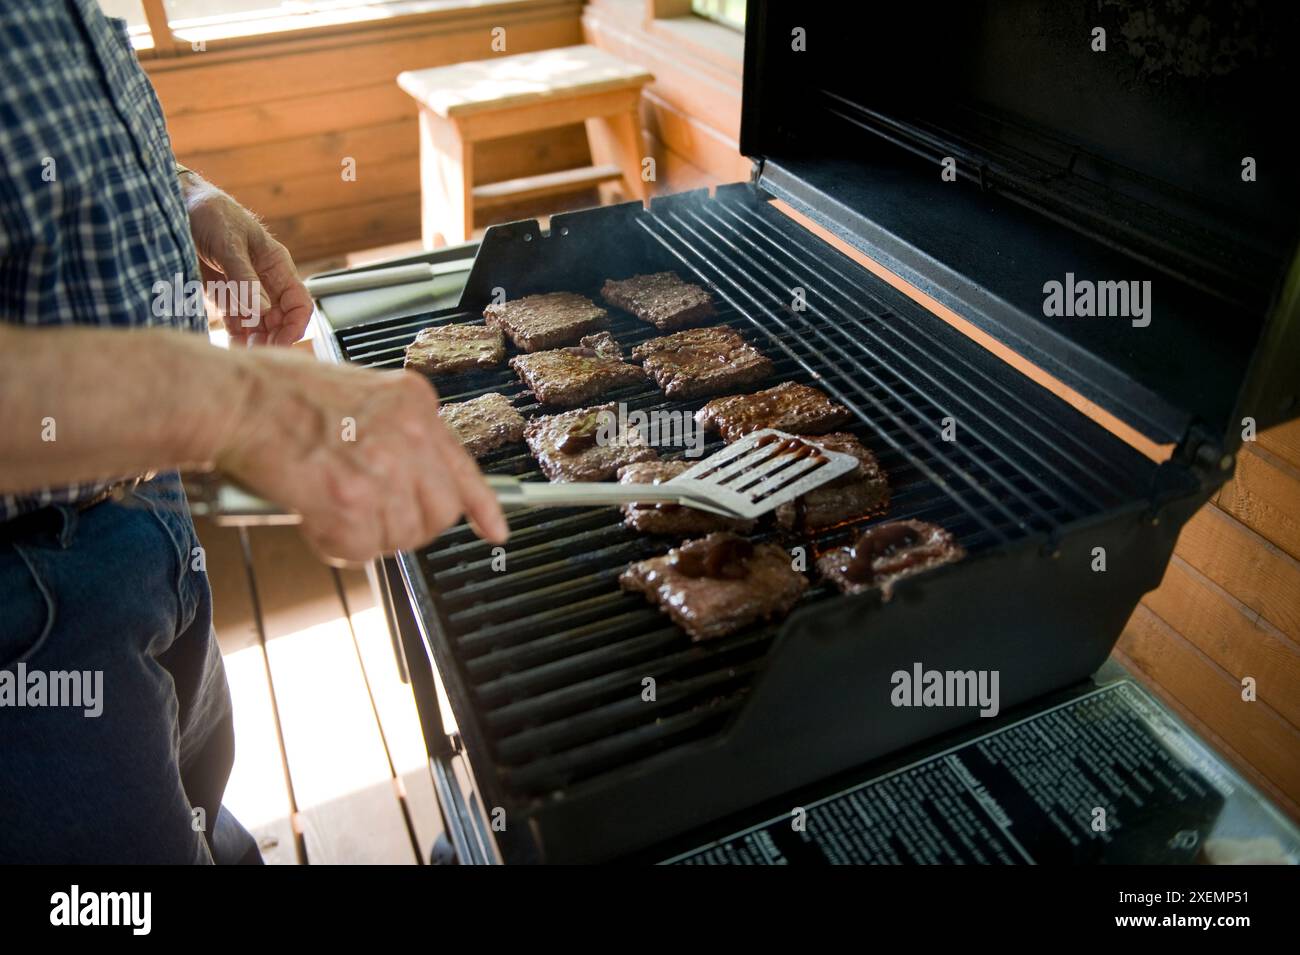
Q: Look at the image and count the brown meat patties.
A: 12